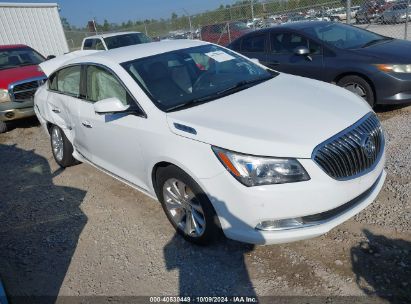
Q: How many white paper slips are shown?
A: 1